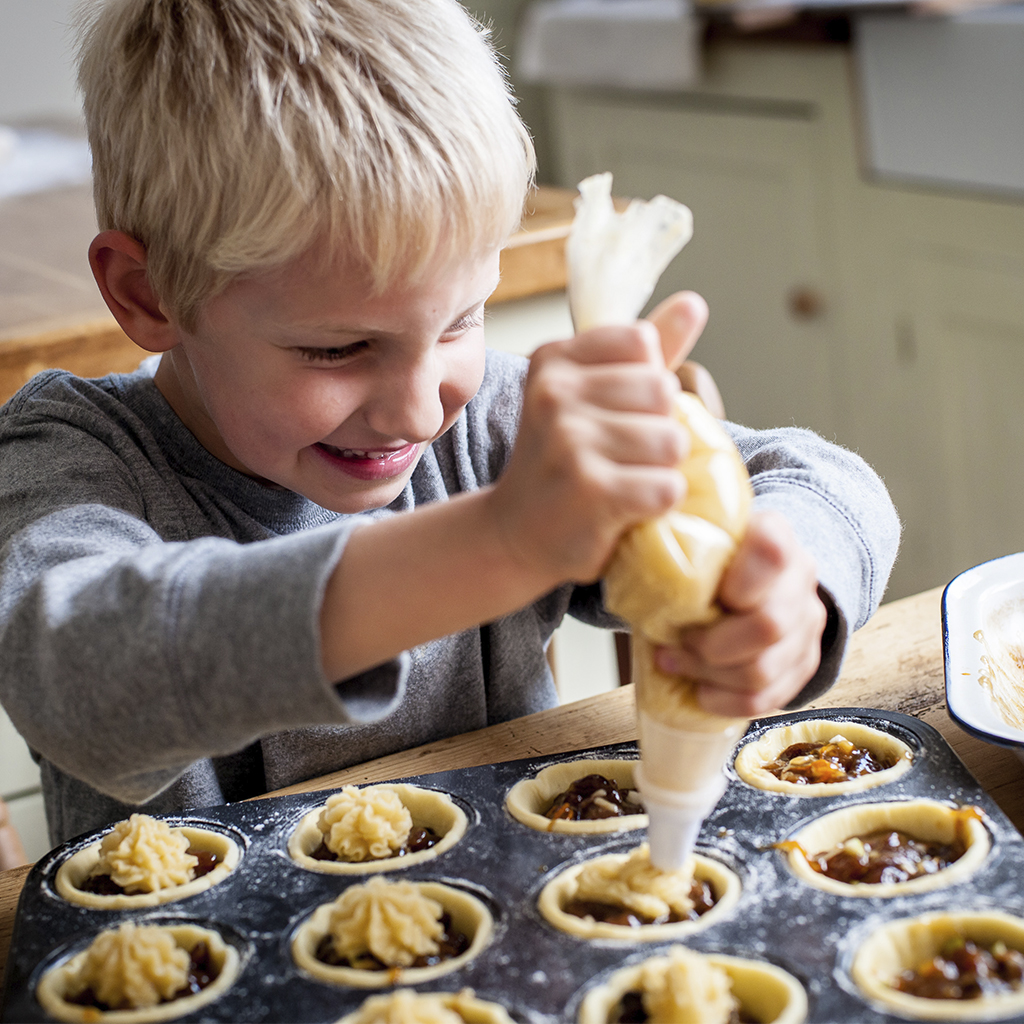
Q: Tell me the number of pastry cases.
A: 11